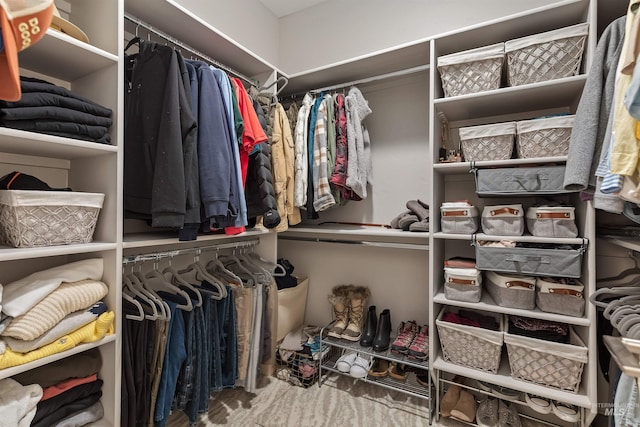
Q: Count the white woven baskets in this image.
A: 7